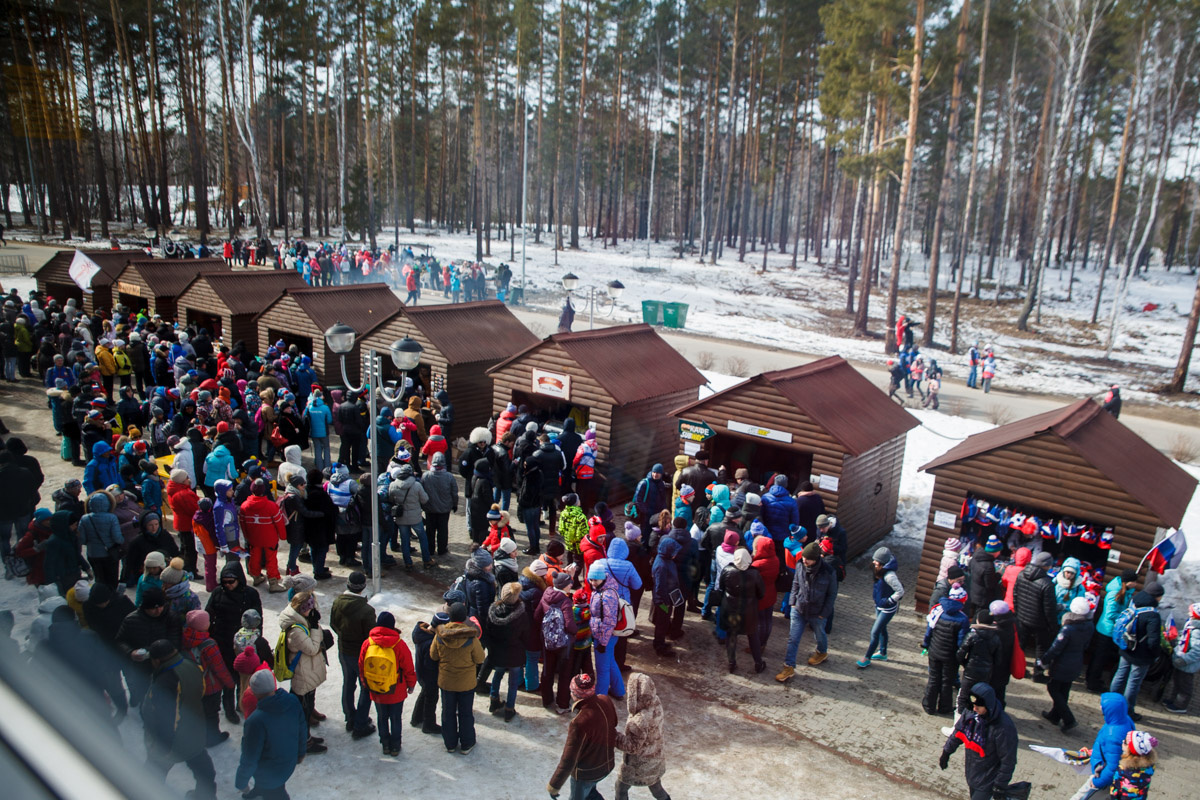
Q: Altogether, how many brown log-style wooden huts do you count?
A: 8